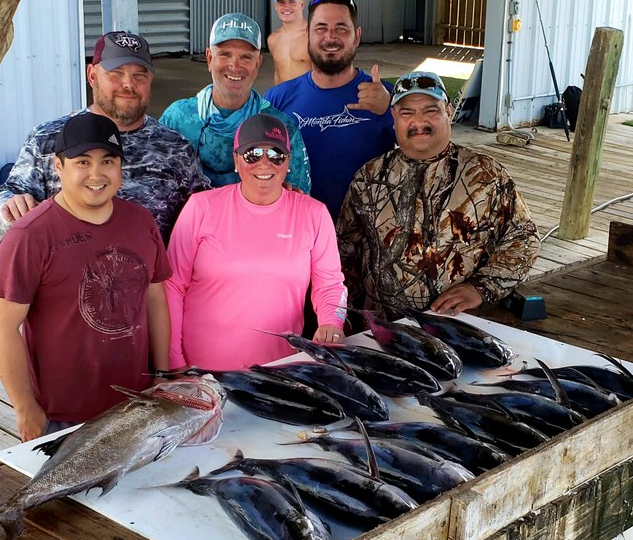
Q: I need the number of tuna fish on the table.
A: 13